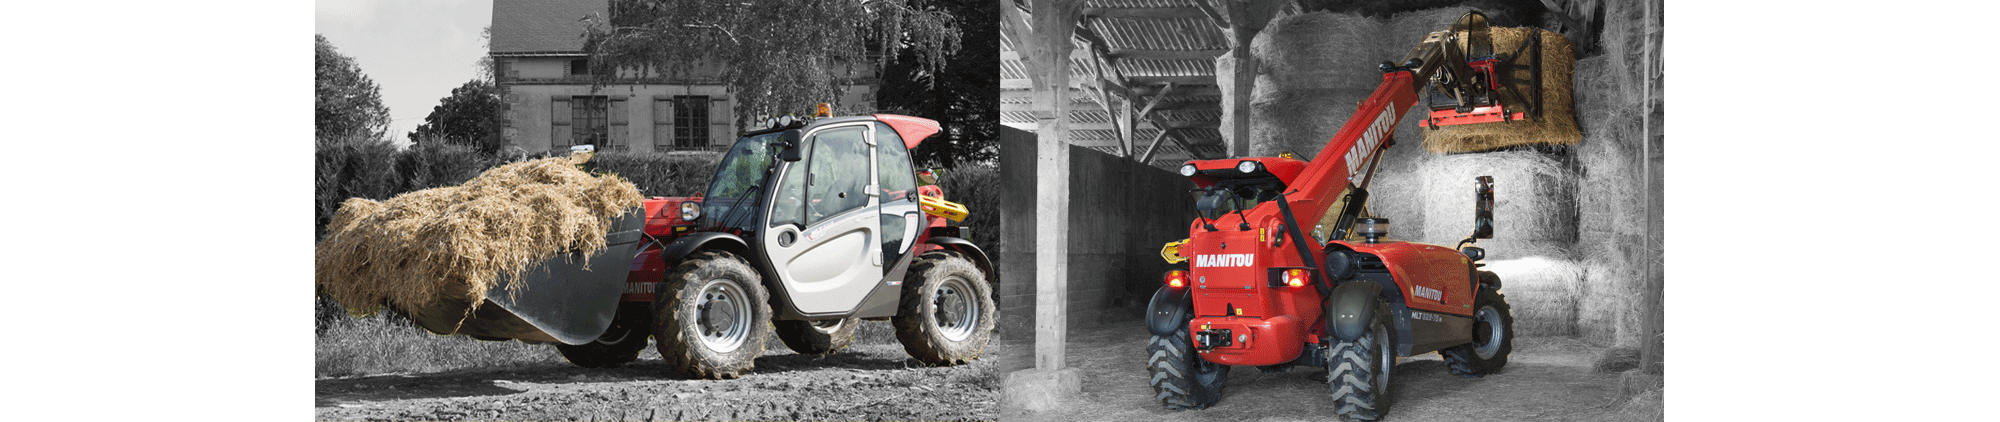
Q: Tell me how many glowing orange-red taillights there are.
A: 2